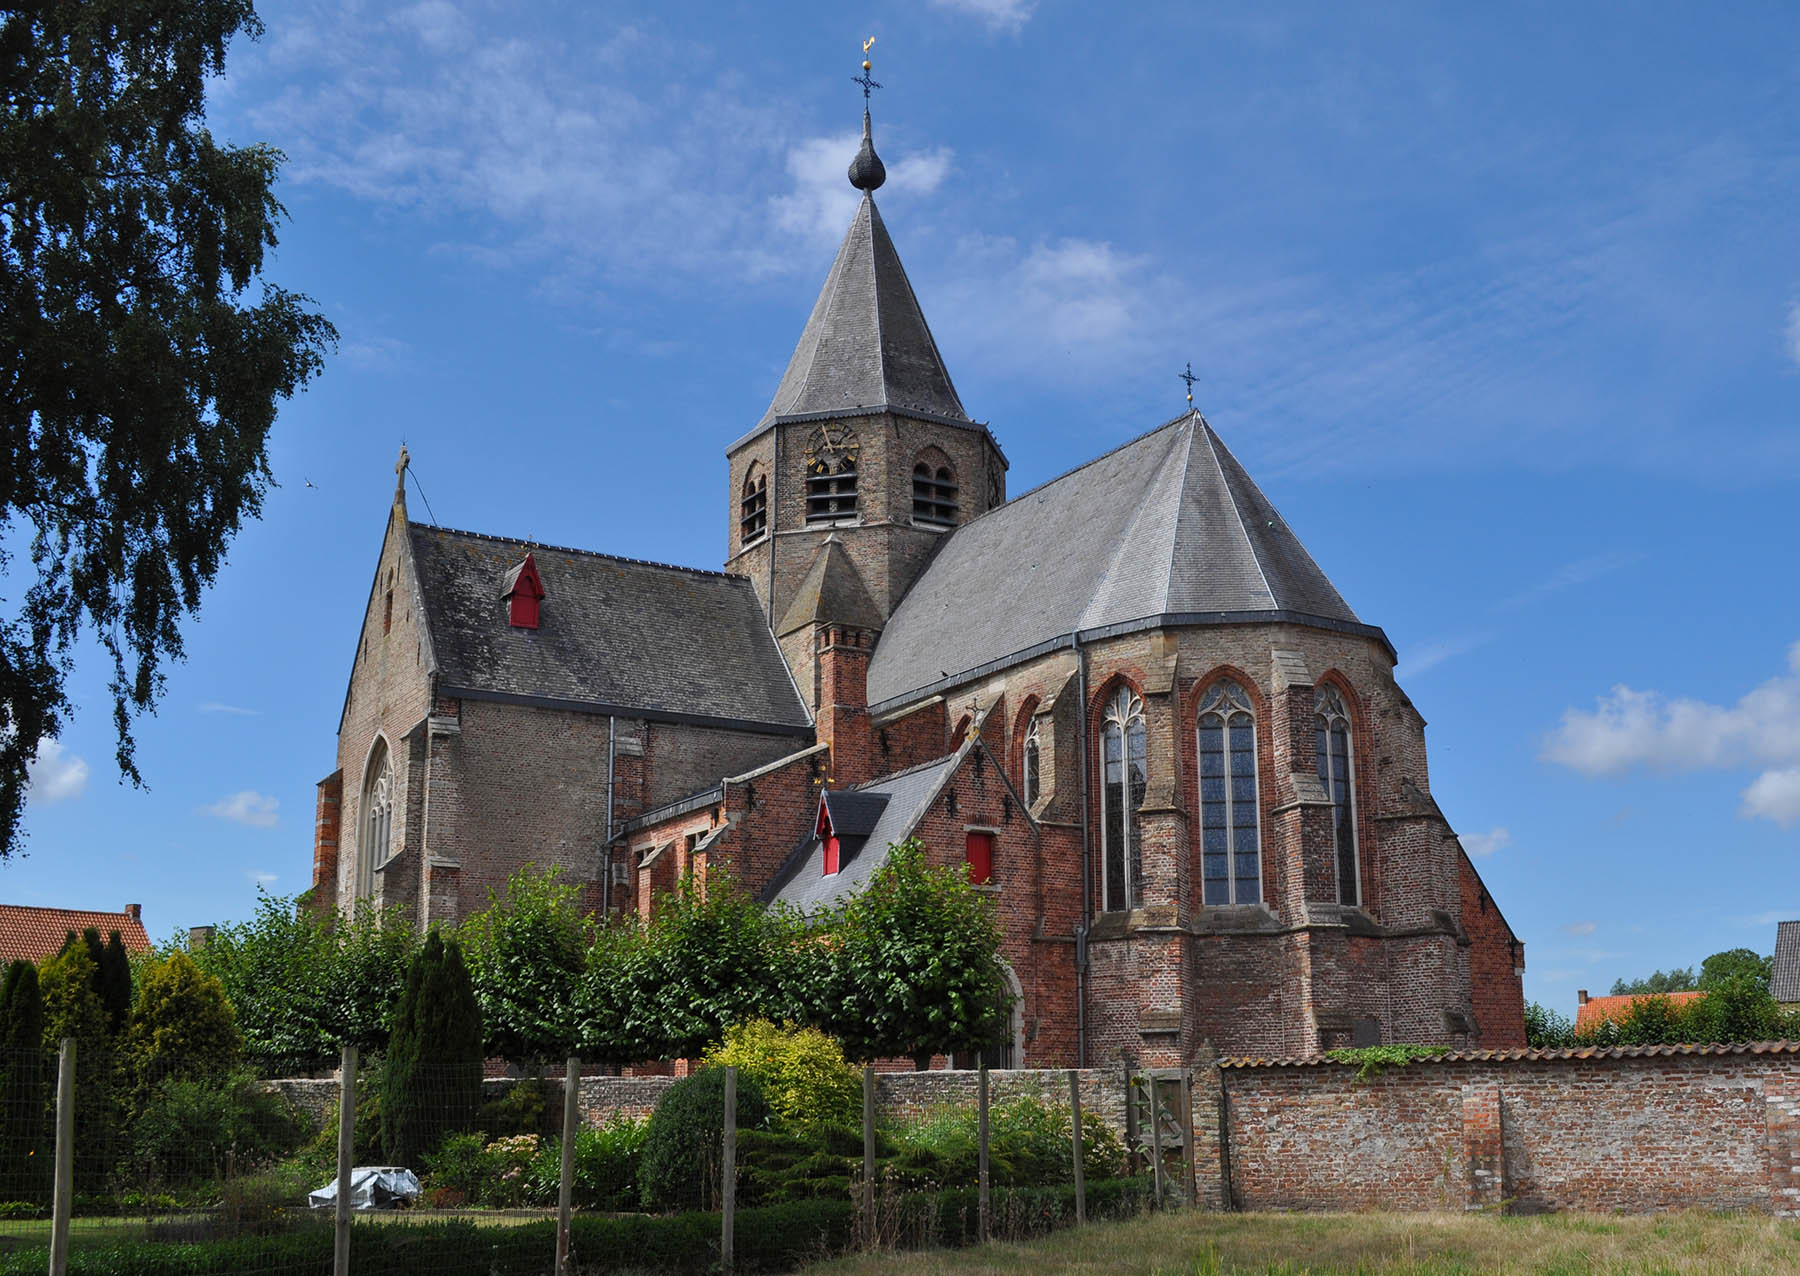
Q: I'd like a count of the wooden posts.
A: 8